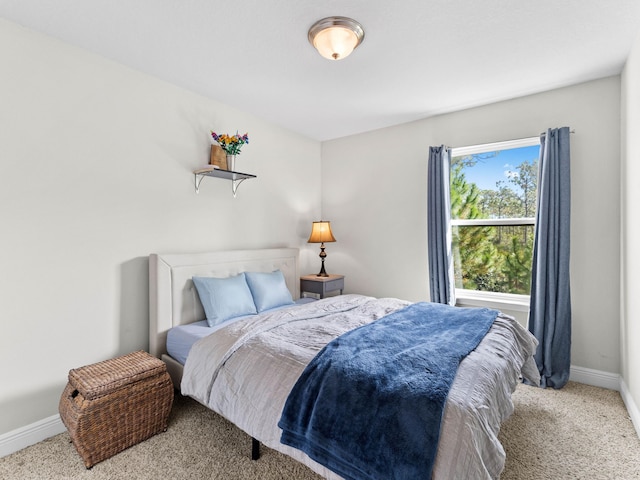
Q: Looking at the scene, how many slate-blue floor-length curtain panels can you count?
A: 2